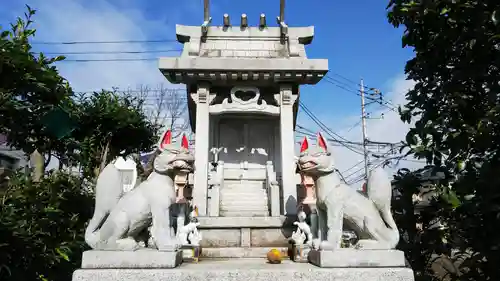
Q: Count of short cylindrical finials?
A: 3